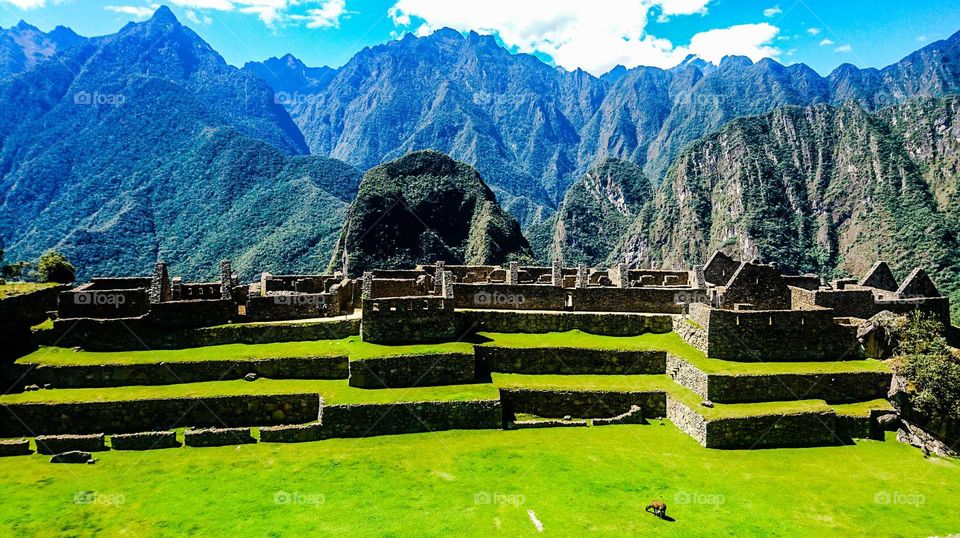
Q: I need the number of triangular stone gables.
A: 4